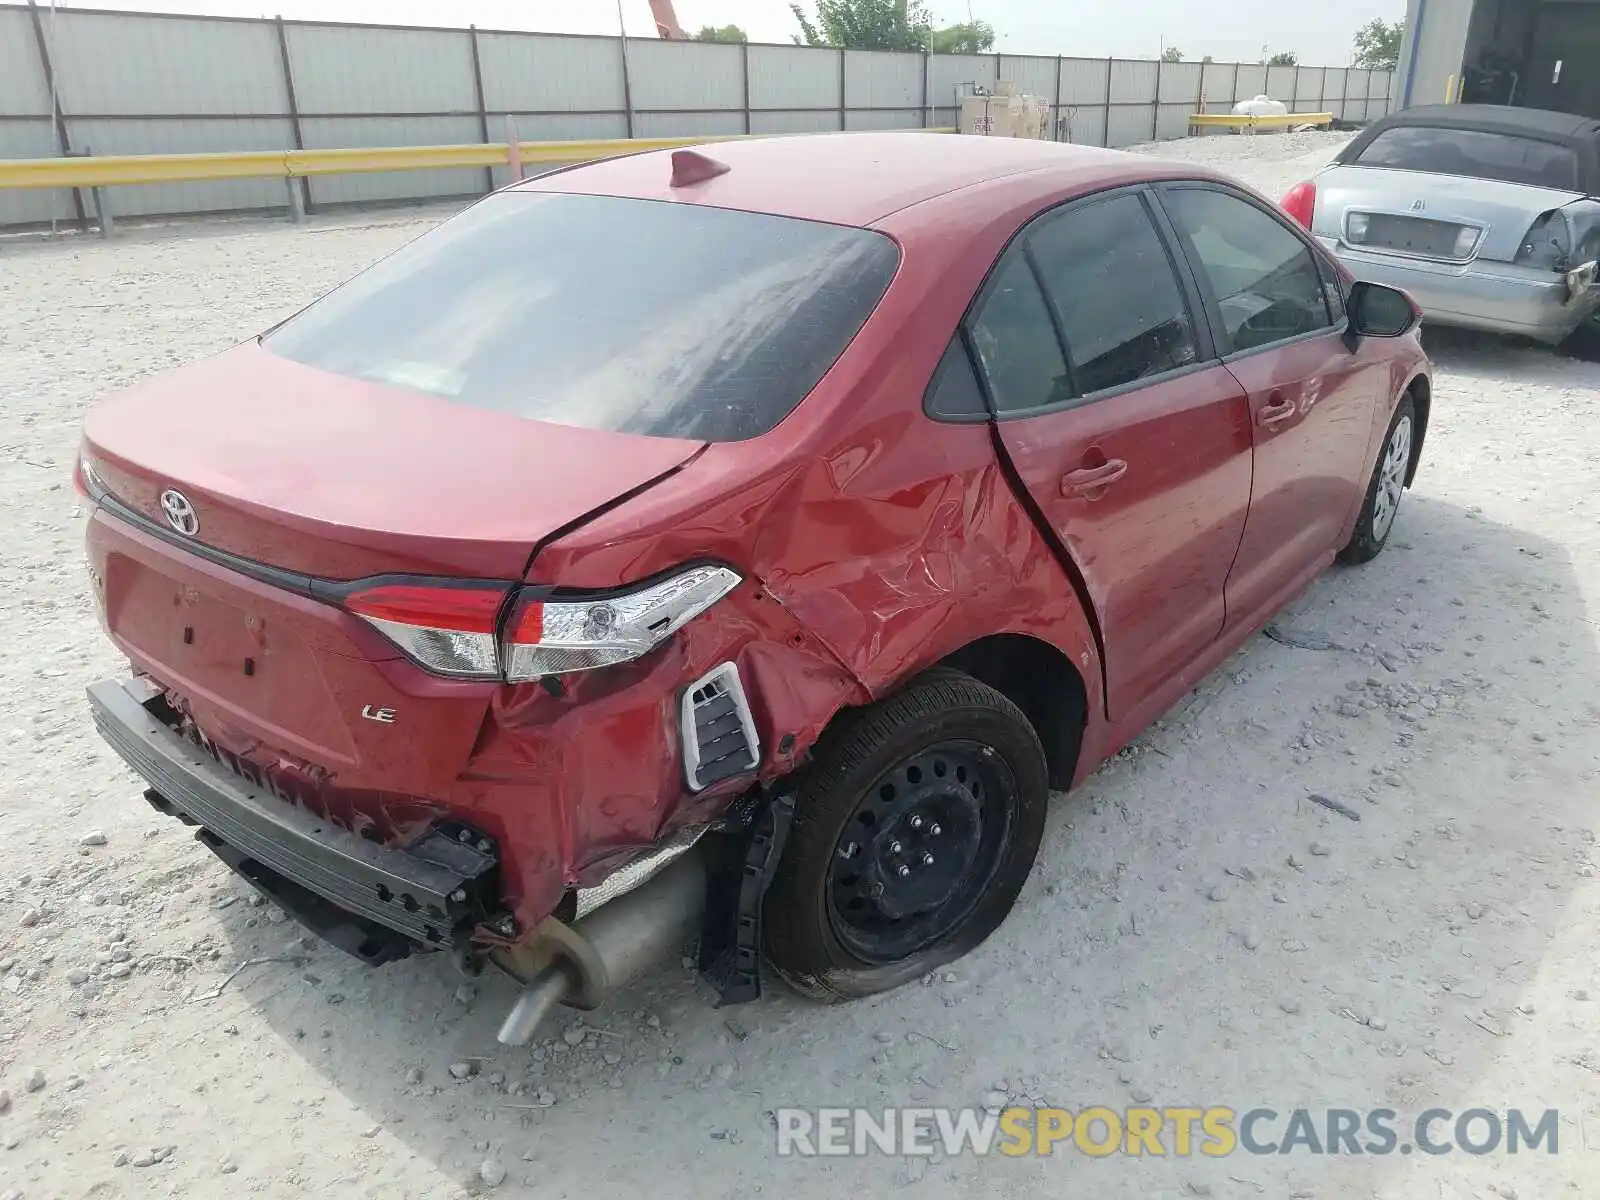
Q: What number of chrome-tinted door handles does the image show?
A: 0